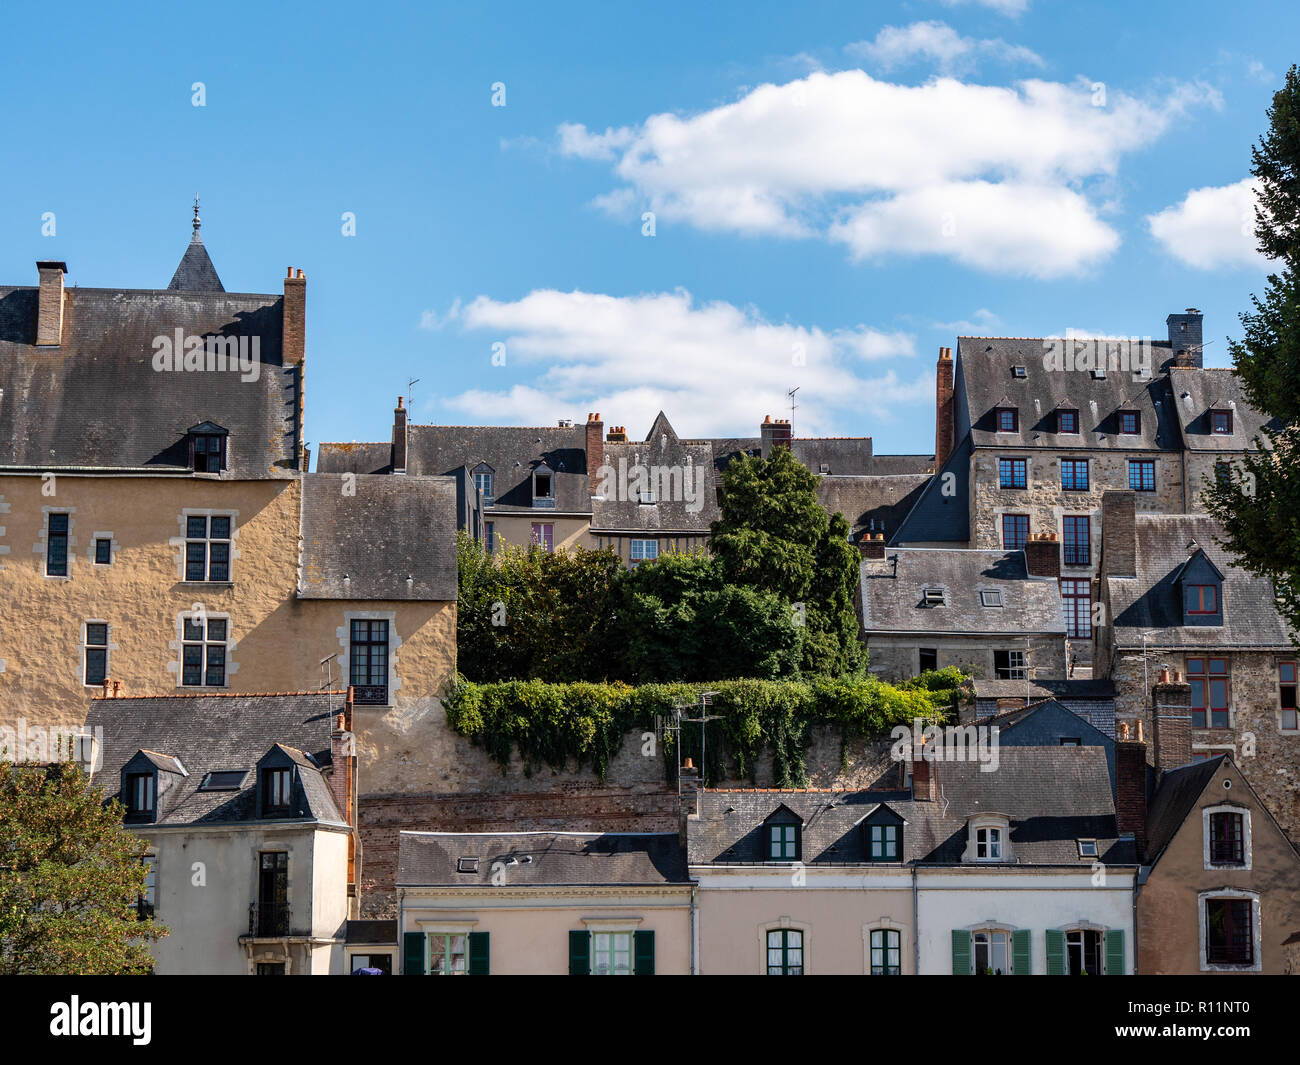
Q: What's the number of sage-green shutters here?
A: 4